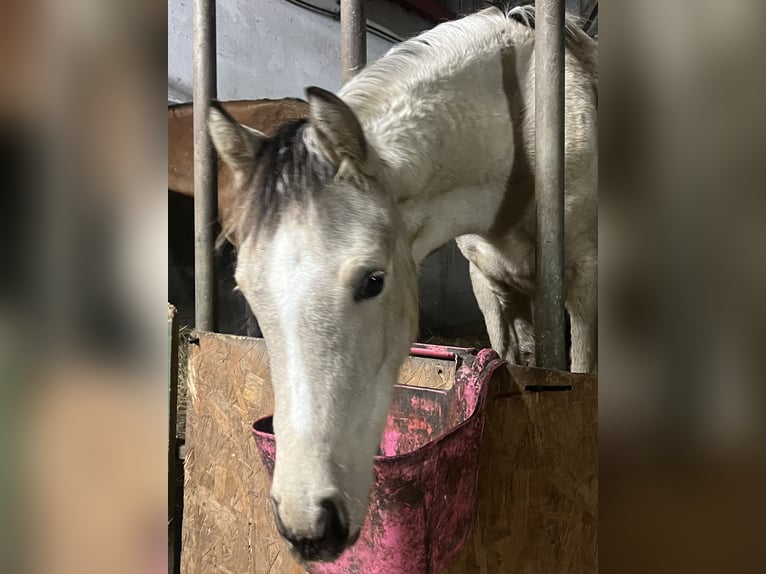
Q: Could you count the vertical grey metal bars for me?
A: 3